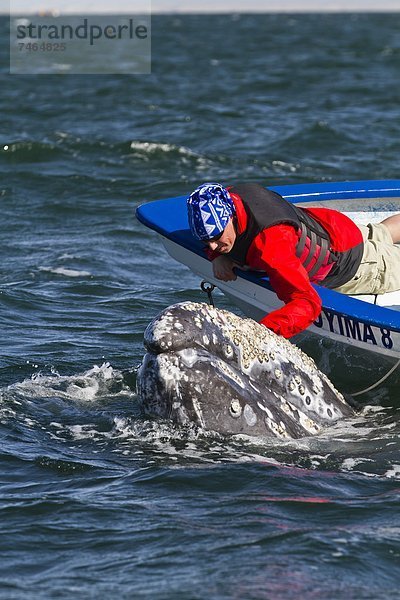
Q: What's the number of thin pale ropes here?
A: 1